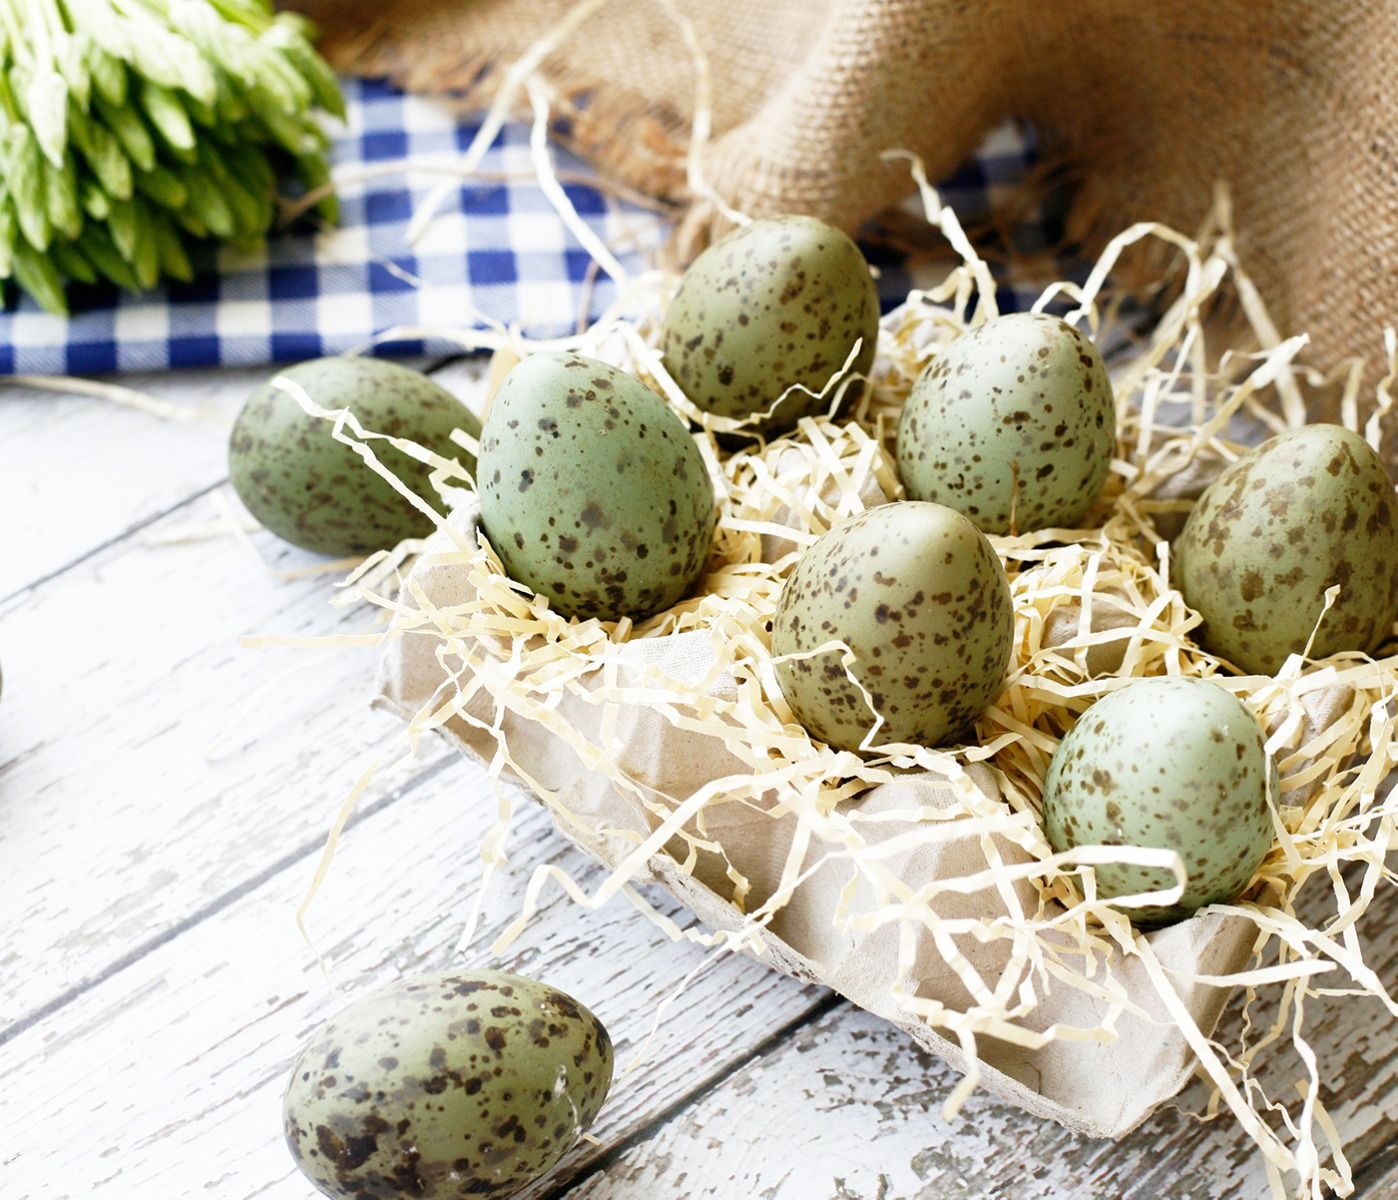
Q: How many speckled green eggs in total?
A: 8